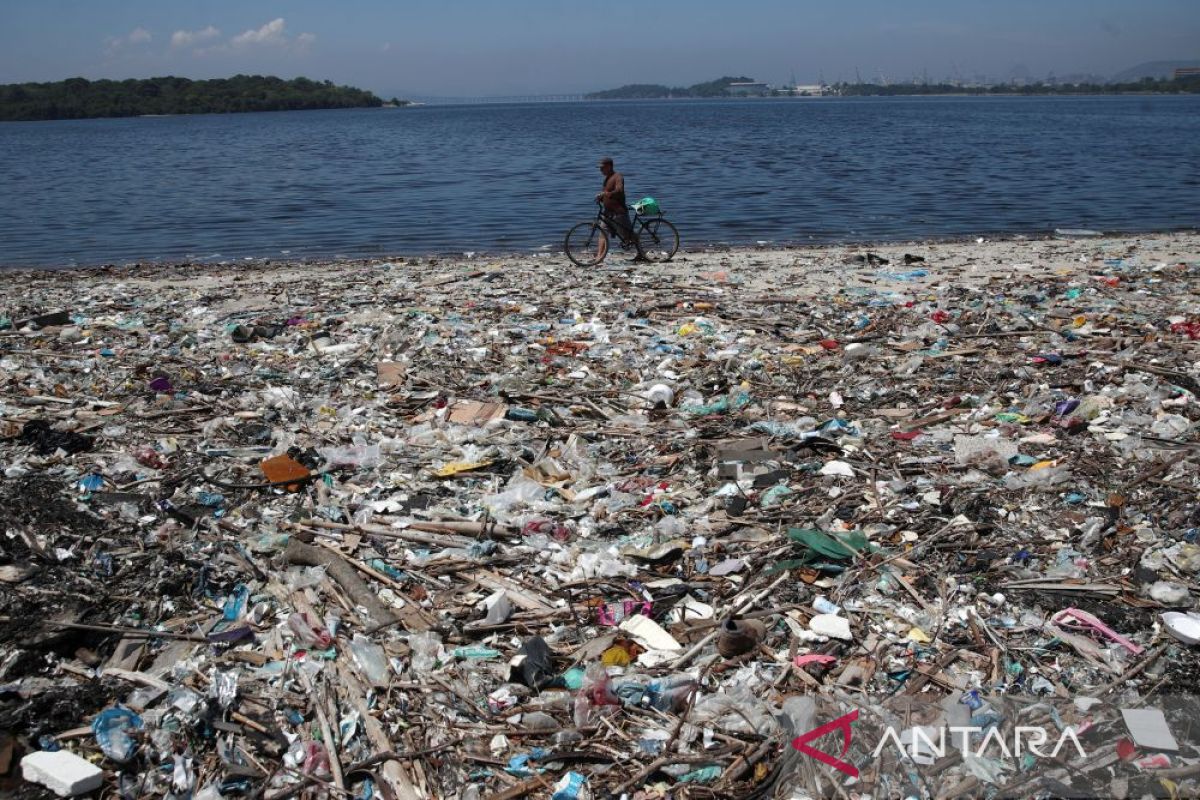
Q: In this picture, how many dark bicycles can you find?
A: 1